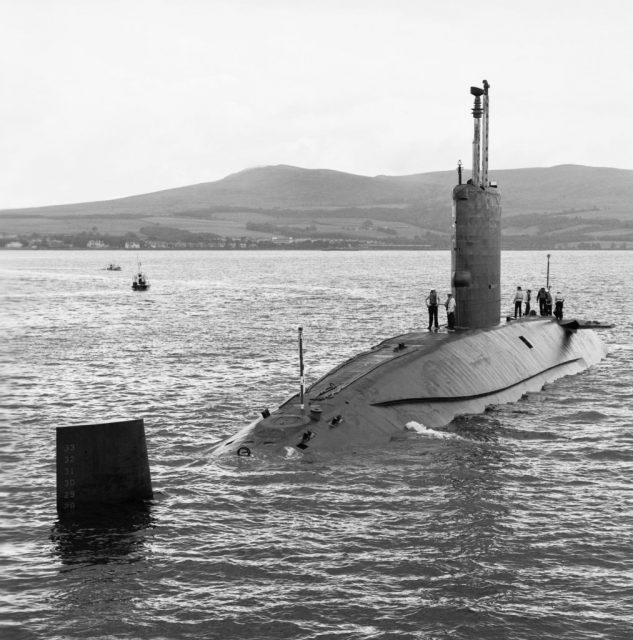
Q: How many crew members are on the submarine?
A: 7